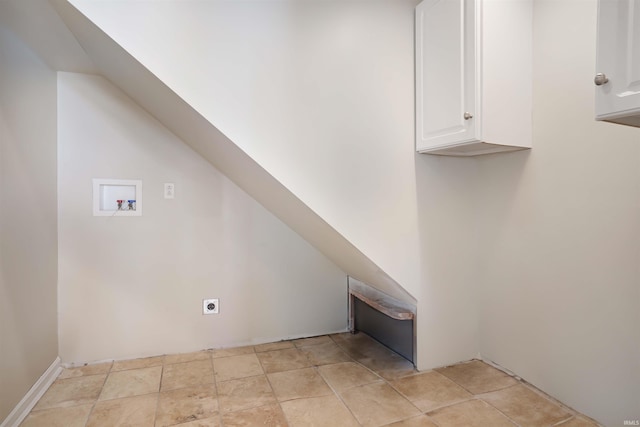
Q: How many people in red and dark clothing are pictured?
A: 0